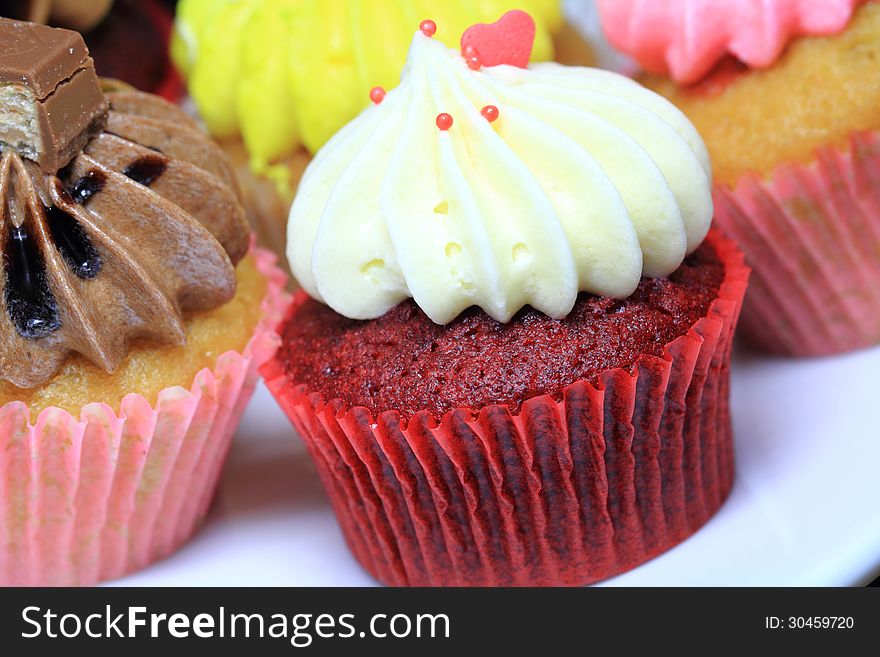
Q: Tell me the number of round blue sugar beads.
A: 0